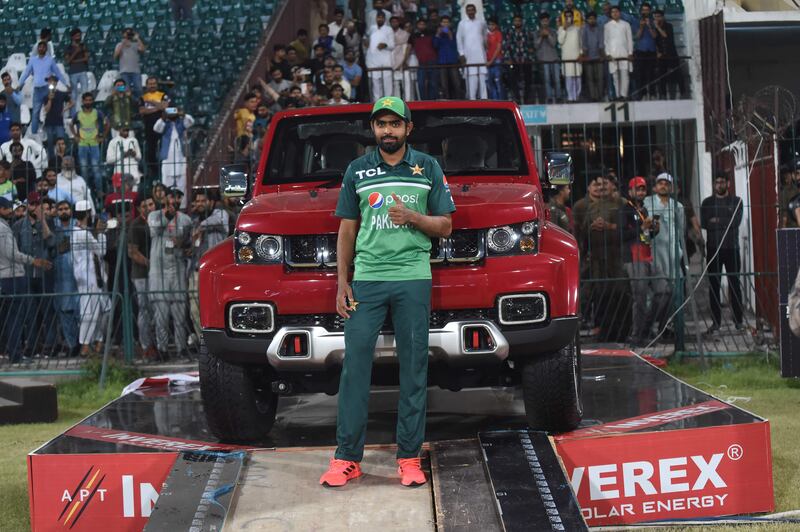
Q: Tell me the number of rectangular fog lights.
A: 2